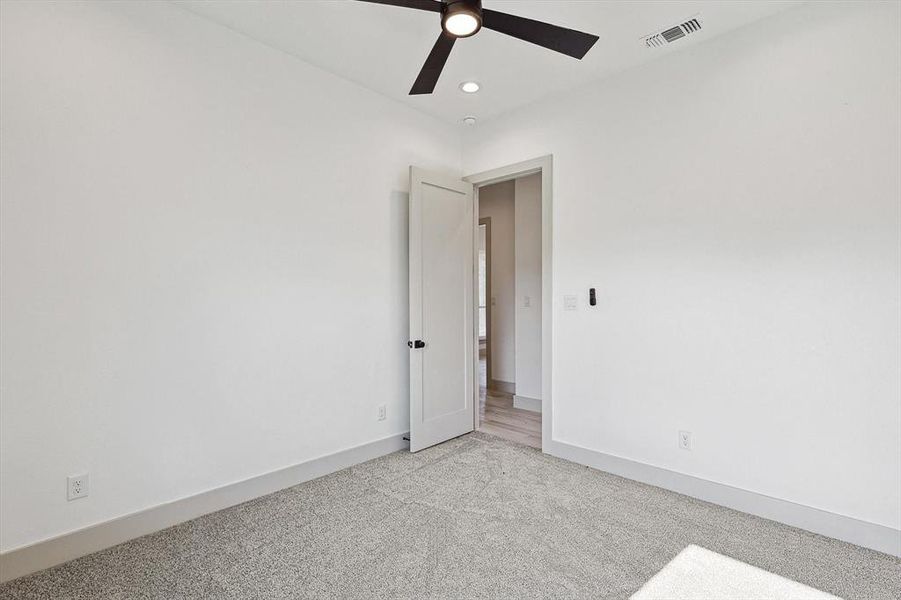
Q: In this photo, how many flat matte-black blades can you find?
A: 3